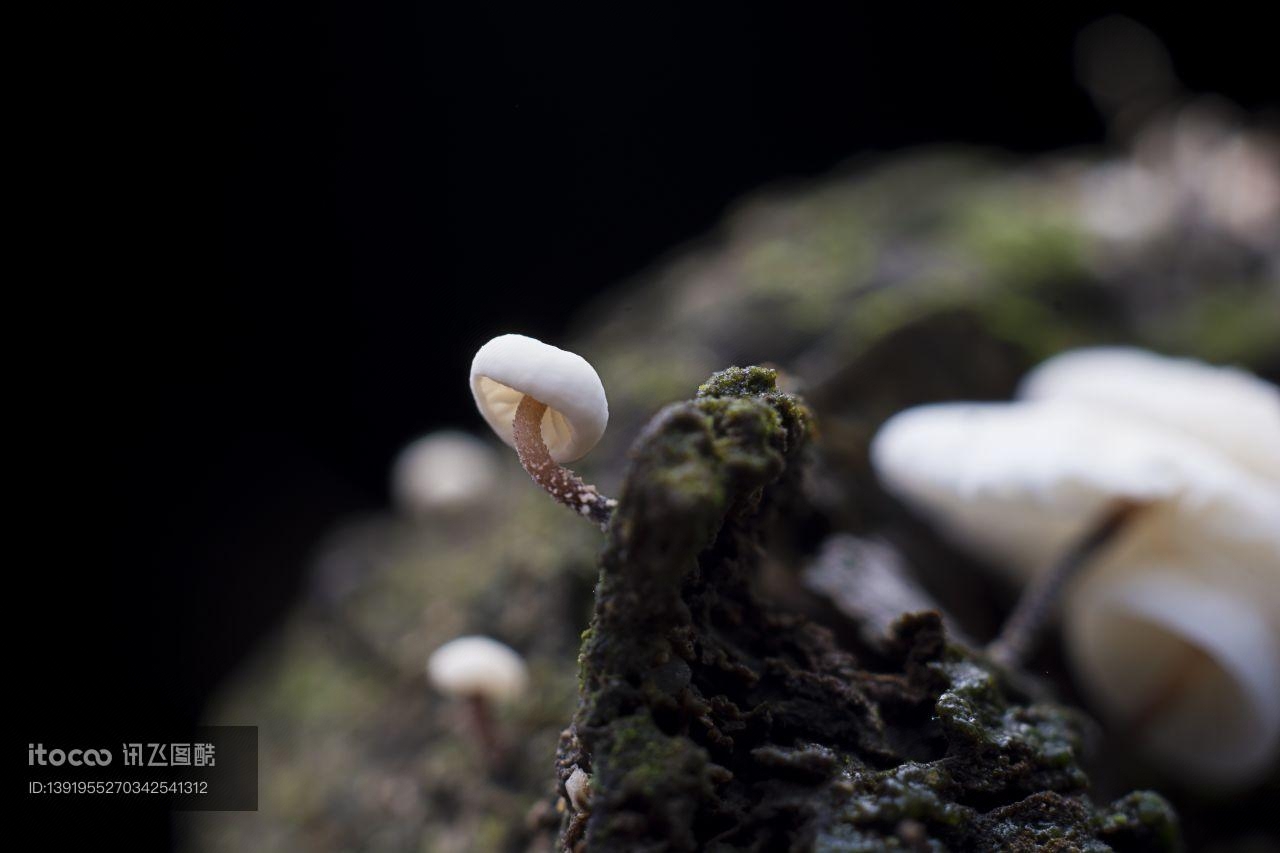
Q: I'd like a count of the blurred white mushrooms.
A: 5